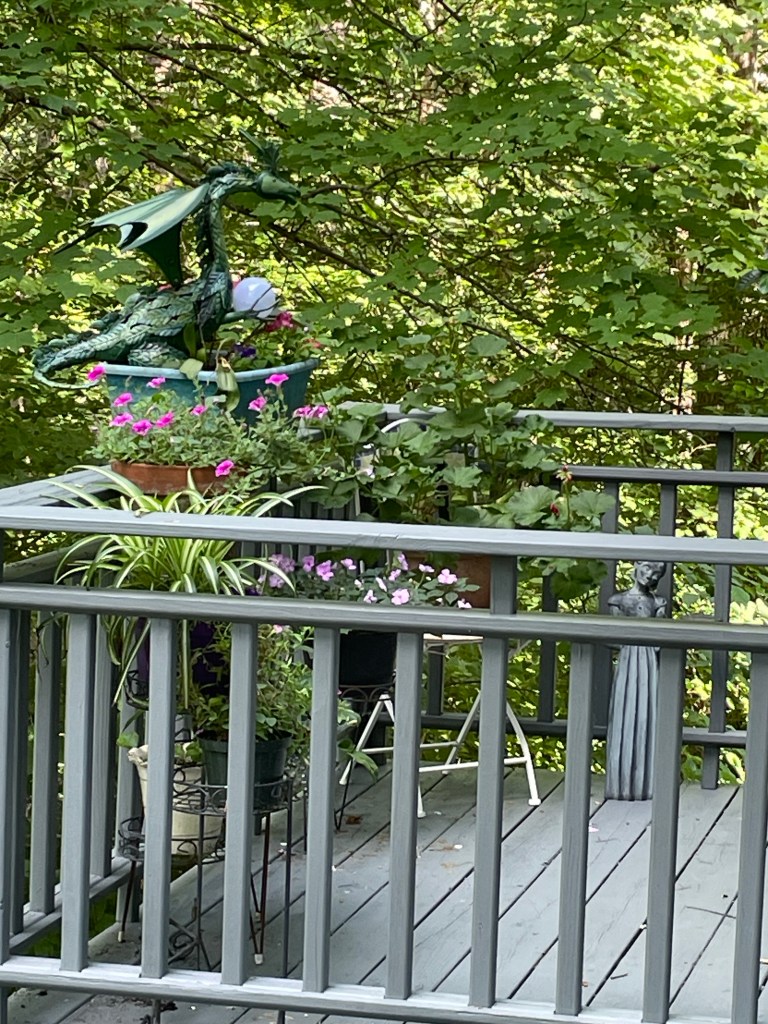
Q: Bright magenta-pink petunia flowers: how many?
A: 12